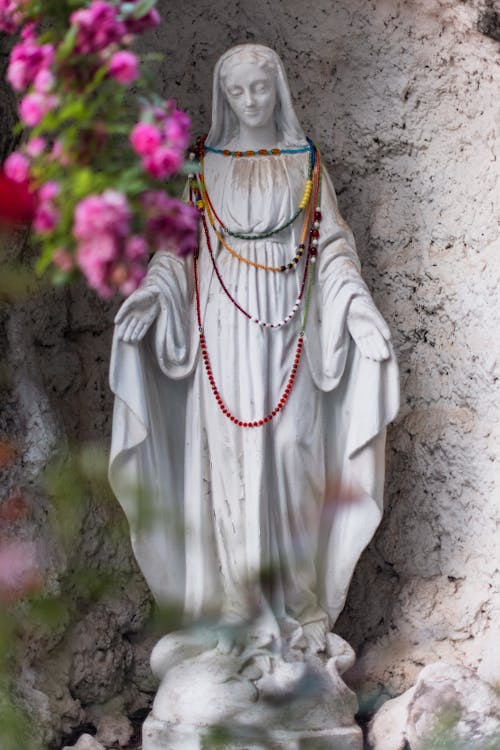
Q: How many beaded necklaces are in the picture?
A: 5